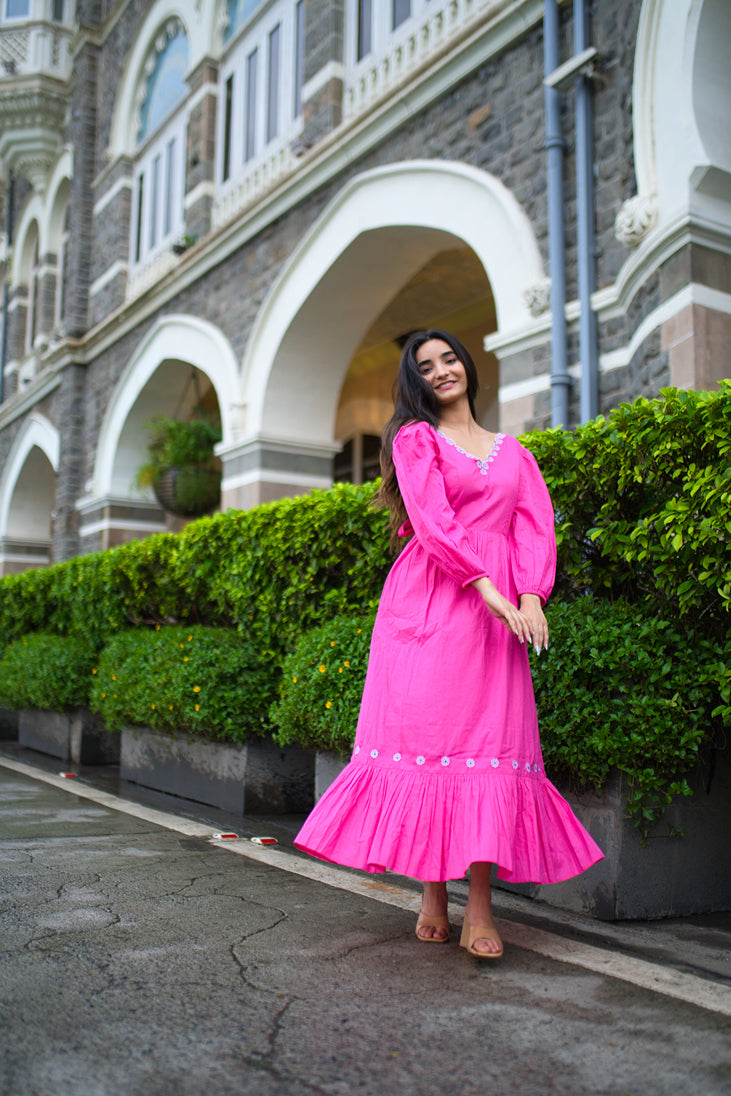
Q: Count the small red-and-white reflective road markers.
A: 3